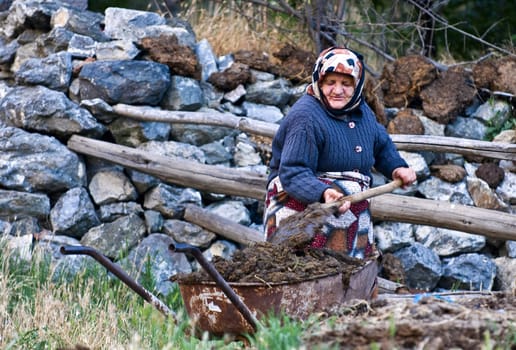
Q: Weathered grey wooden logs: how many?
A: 3